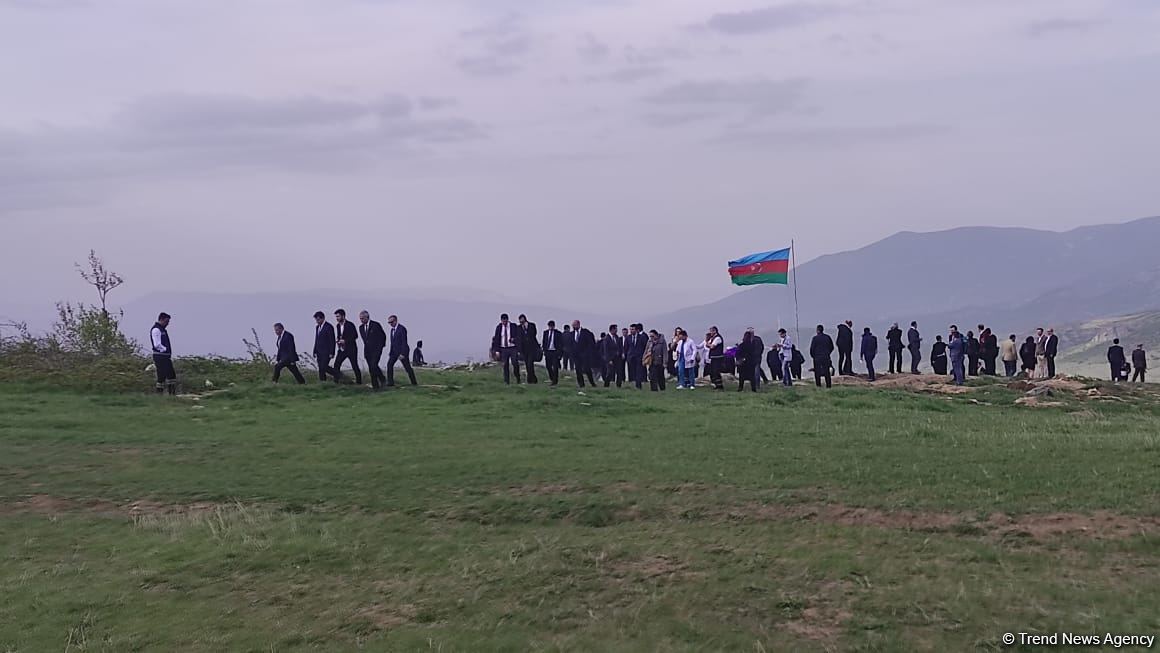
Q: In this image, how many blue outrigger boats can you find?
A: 0